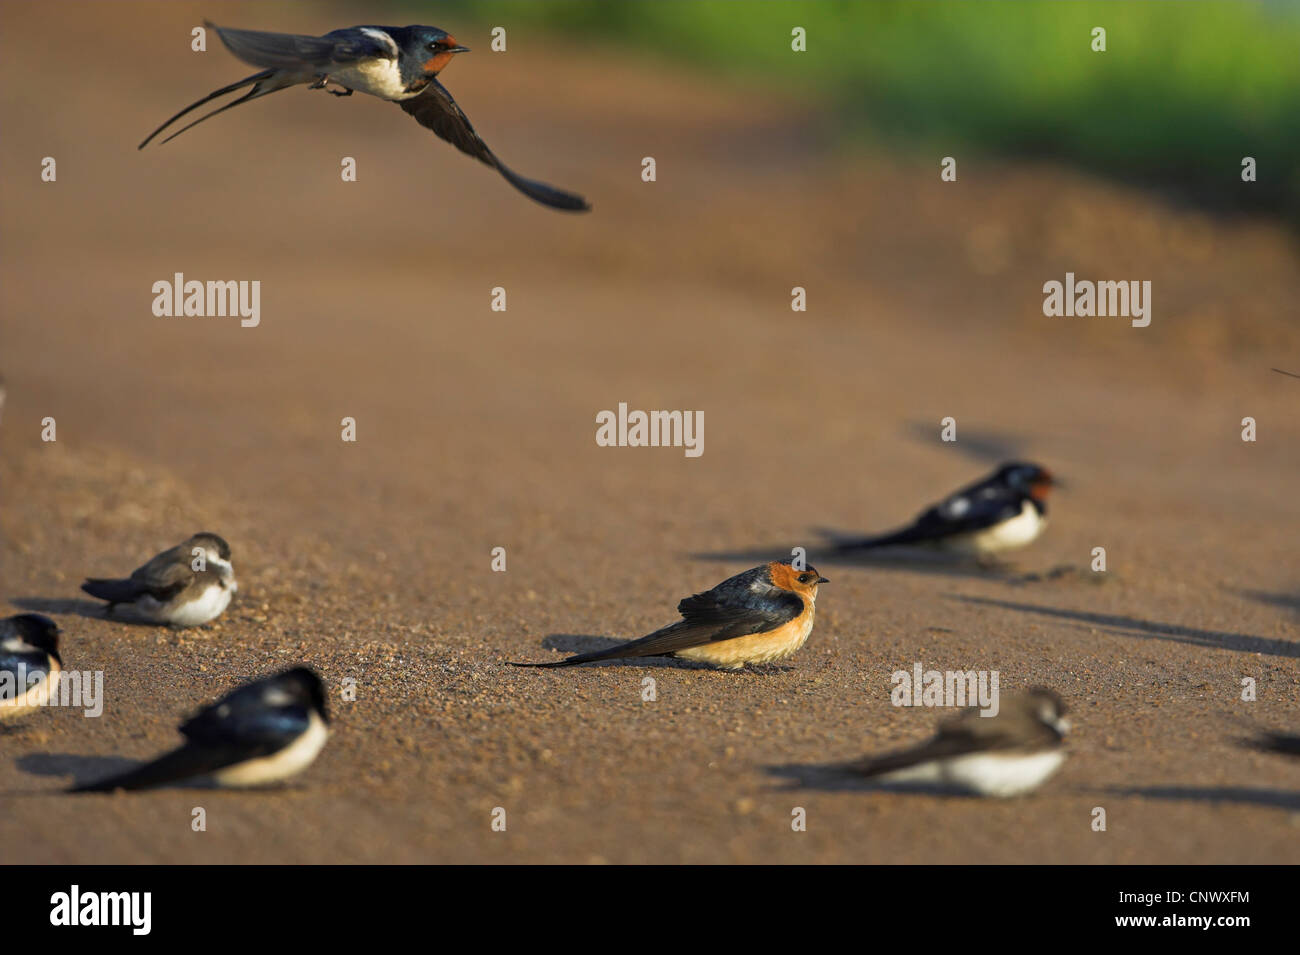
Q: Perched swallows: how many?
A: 6